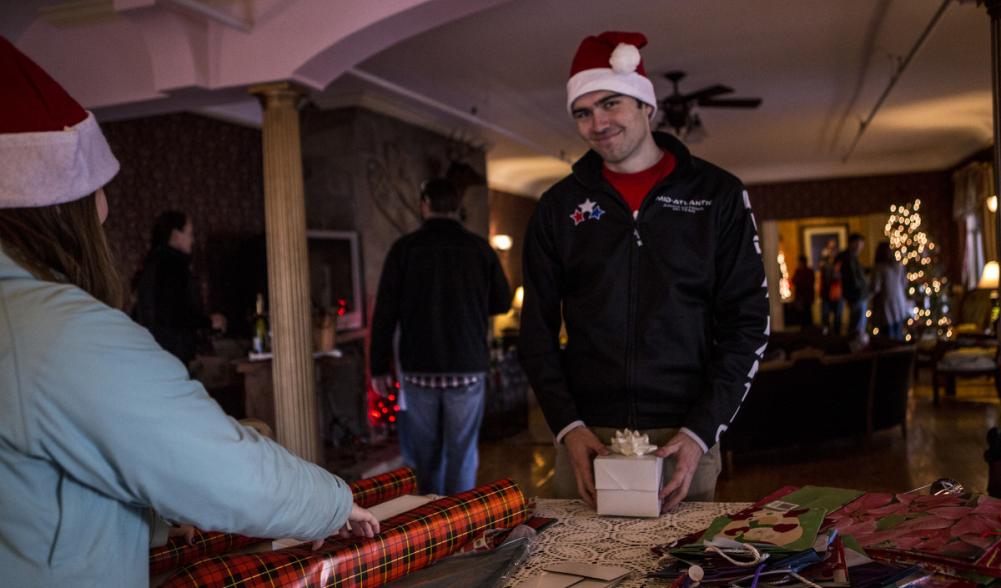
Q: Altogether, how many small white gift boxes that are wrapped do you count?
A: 1